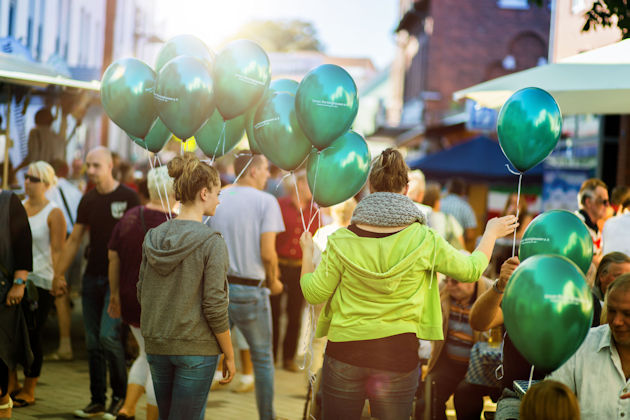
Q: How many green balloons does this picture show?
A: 13